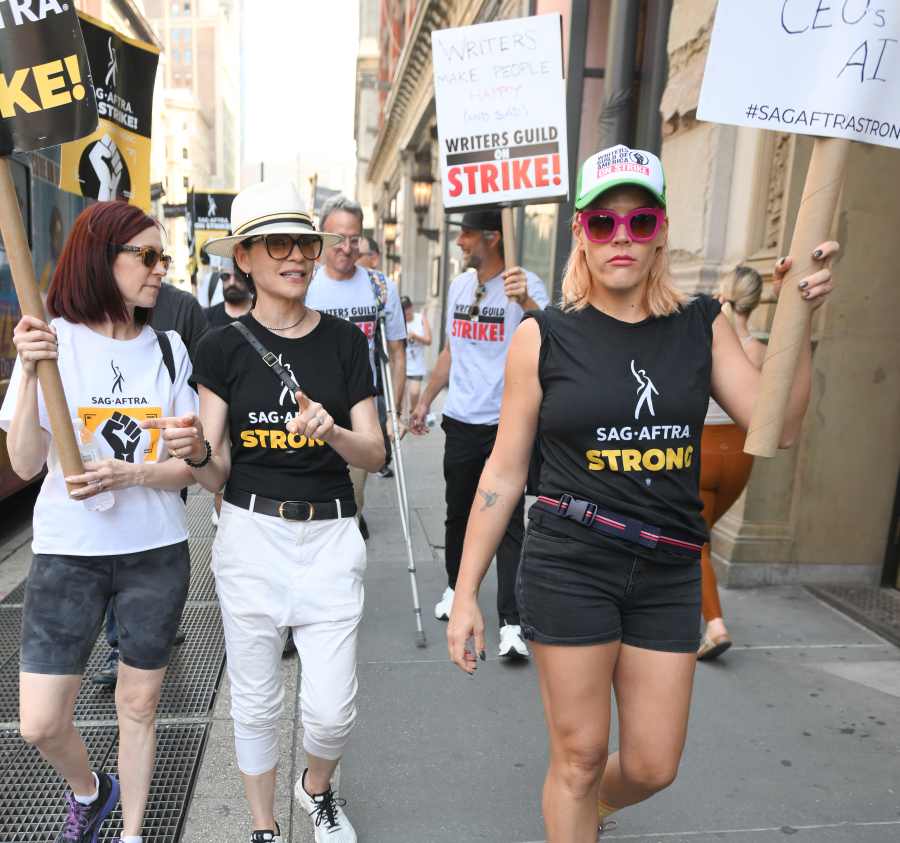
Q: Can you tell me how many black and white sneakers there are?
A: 2